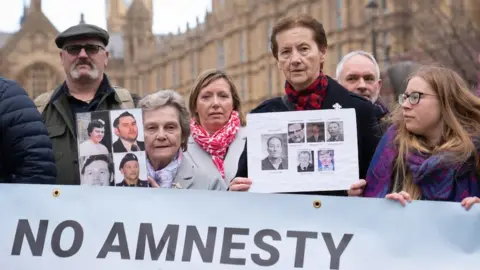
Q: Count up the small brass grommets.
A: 2